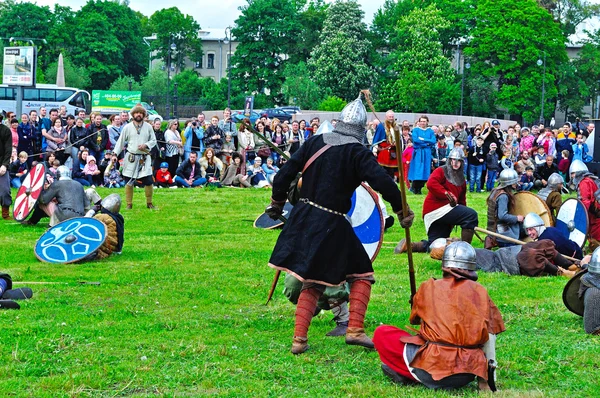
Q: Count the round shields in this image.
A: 7